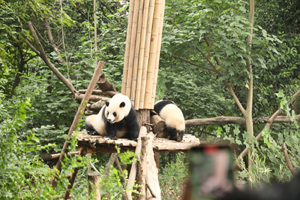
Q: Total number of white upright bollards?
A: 0